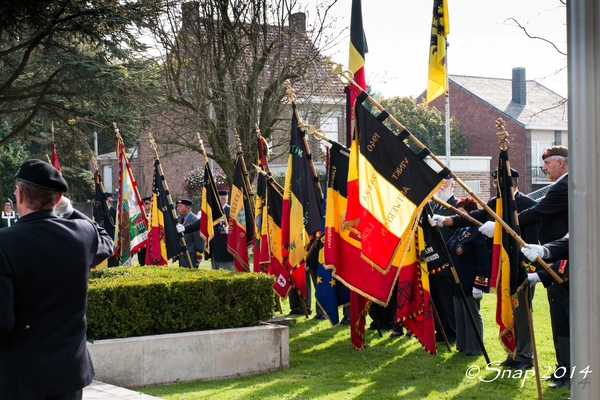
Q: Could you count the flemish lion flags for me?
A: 1